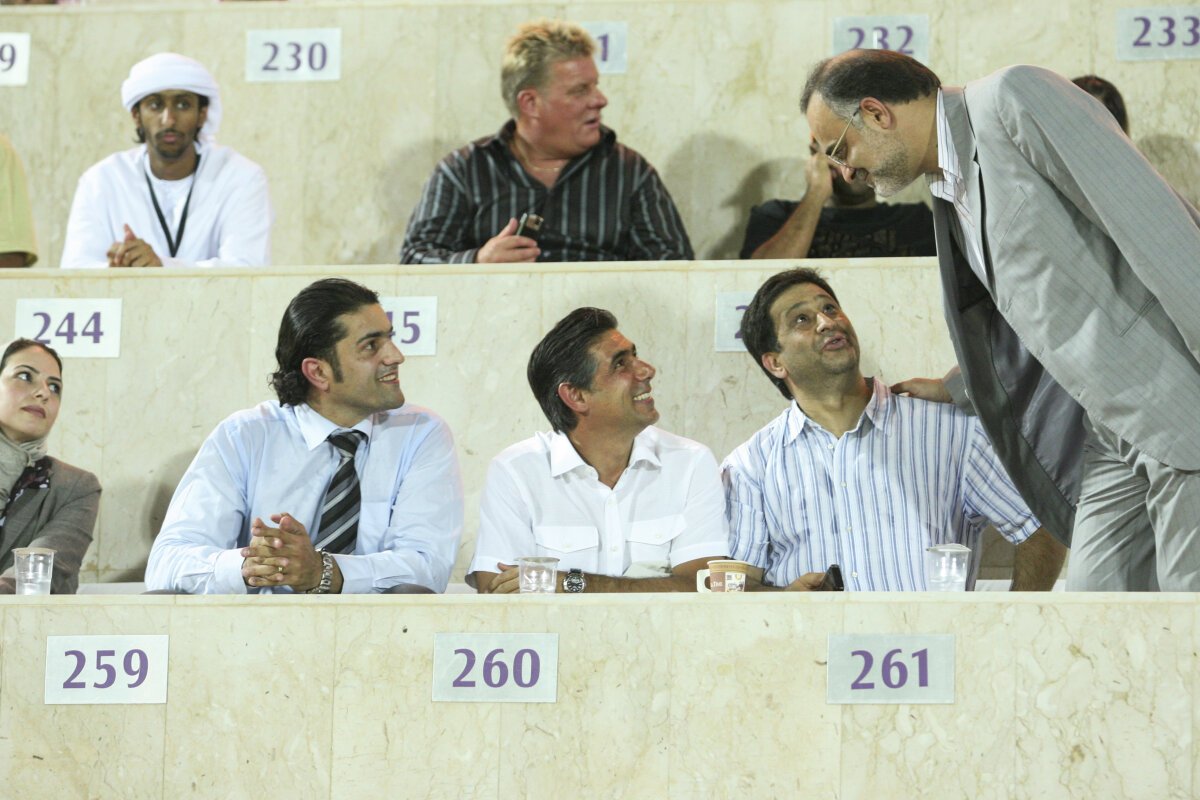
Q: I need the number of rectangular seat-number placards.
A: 11